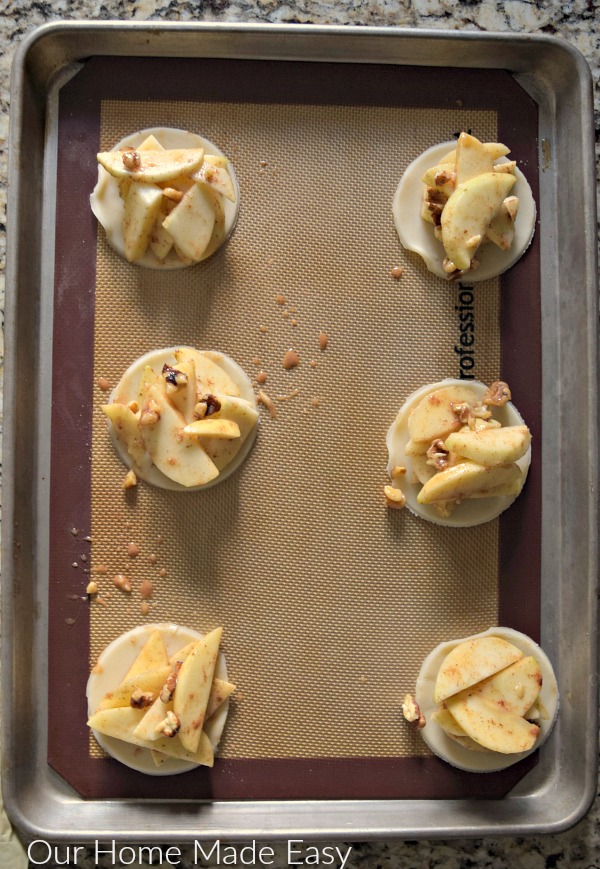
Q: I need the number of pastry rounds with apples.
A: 6